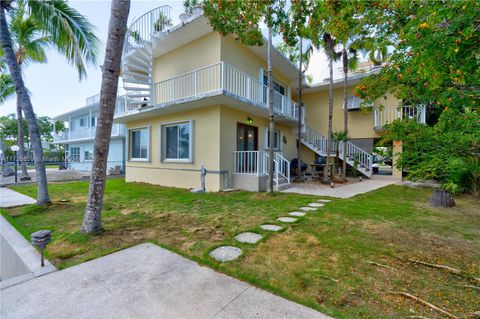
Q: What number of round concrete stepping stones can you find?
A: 8